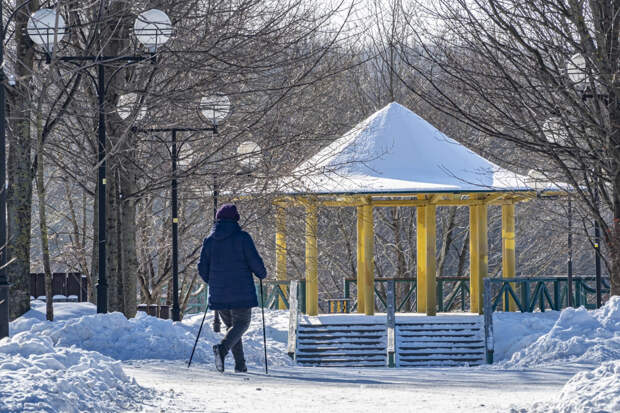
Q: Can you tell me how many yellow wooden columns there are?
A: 9